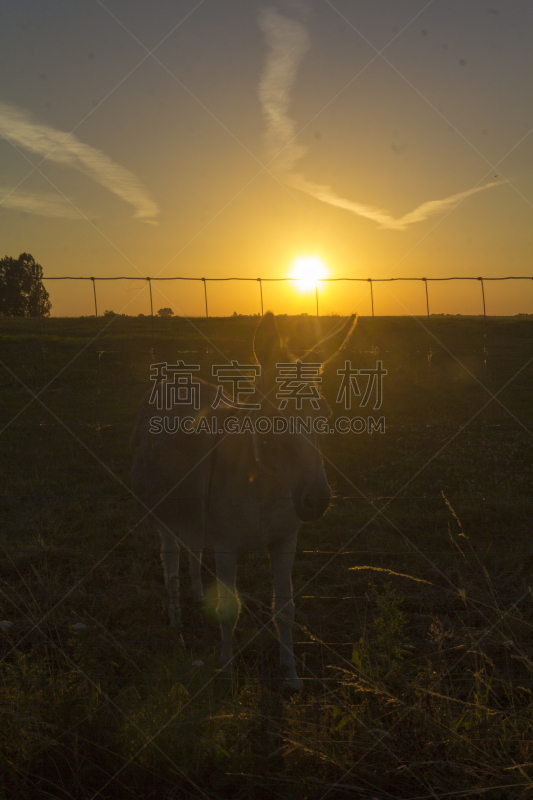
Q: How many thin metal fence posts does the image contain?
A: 8